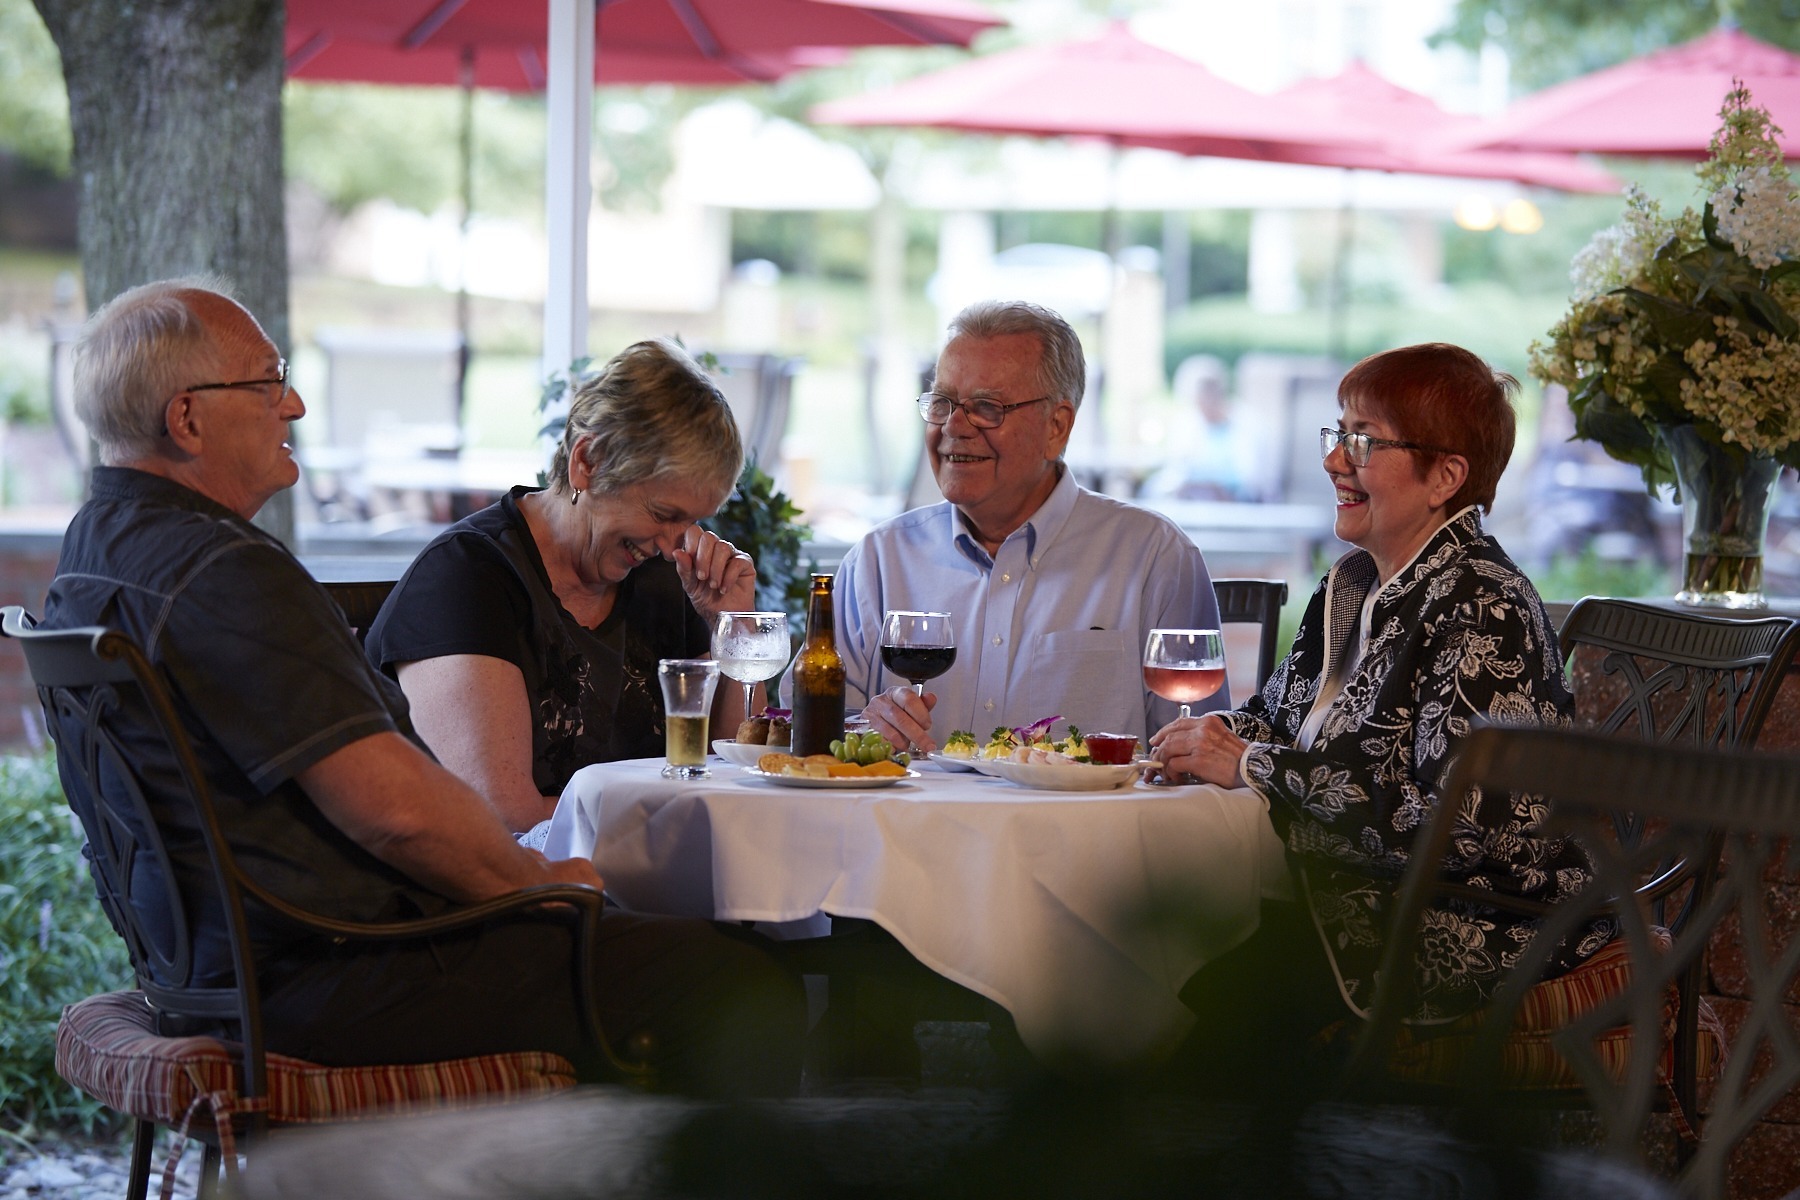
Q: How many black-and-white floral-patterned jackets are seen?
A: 1